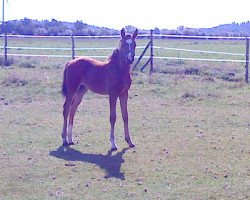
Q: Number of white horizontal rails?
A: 3